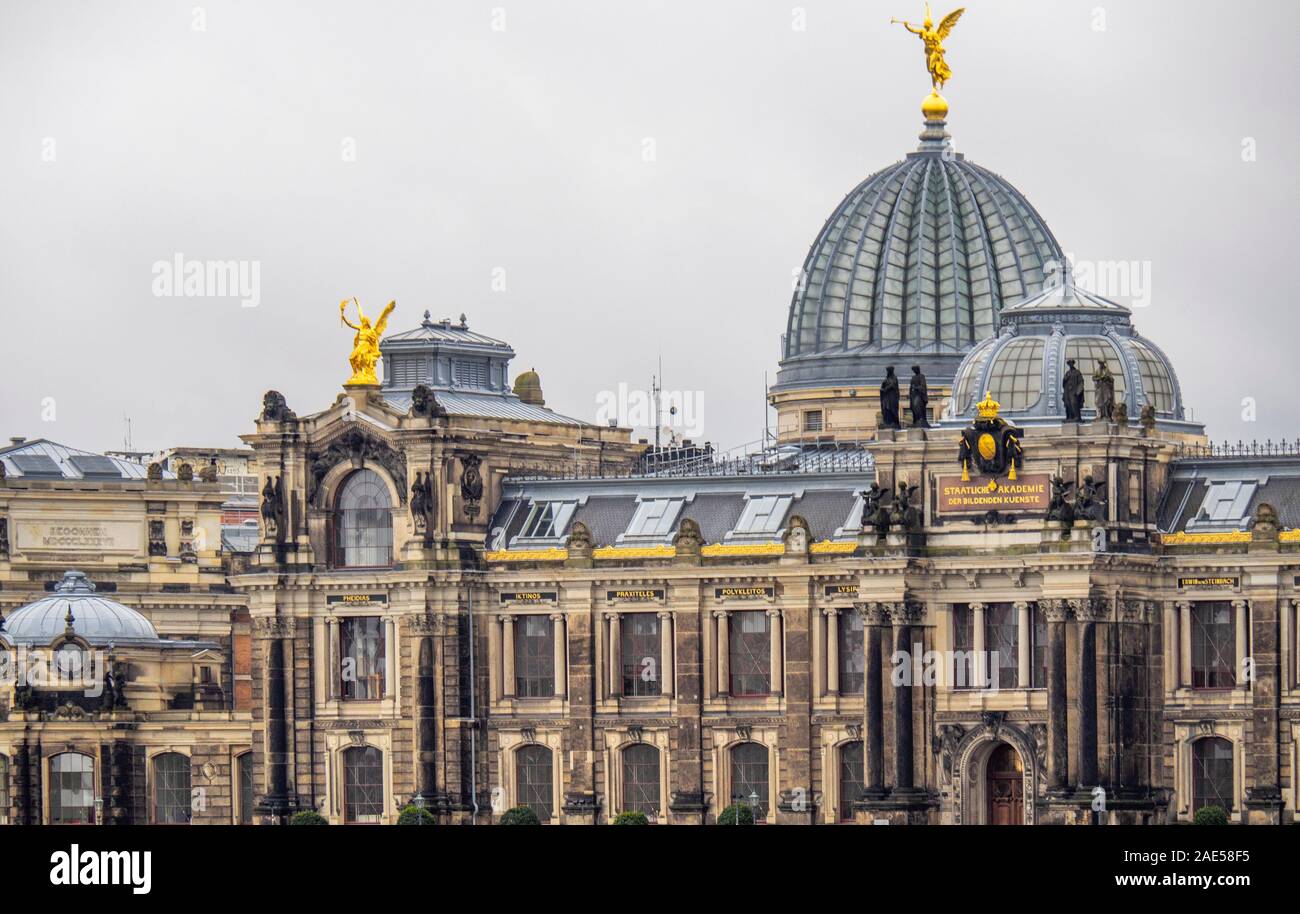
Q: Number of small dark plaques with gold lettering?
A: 6